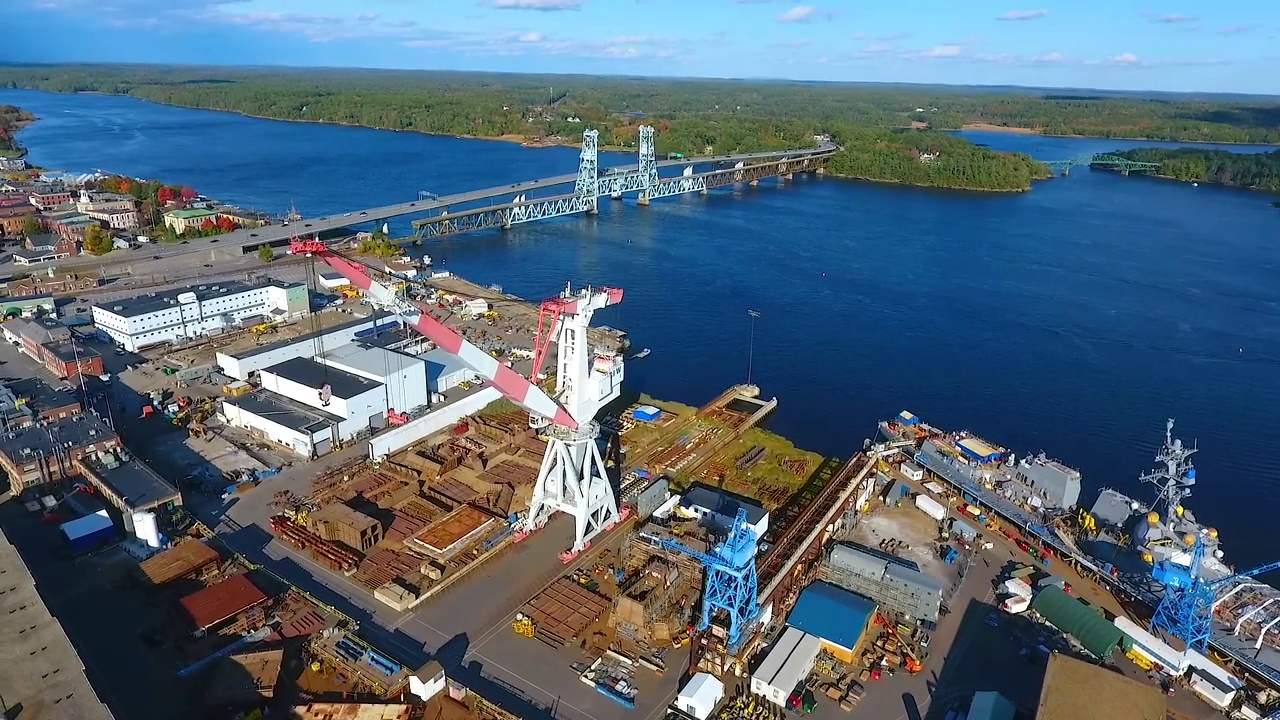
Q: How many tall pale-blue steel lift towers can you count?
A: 2